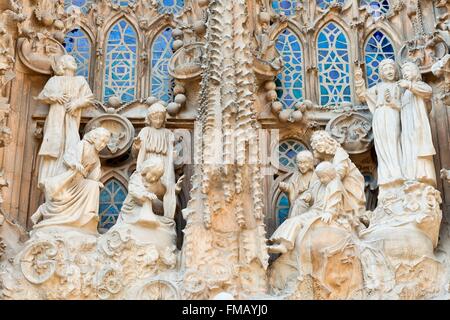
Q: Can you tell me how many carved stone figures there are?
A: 9